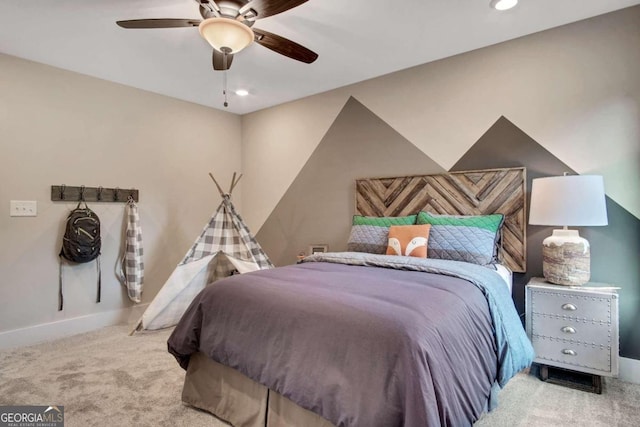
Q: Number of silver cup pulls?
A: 3